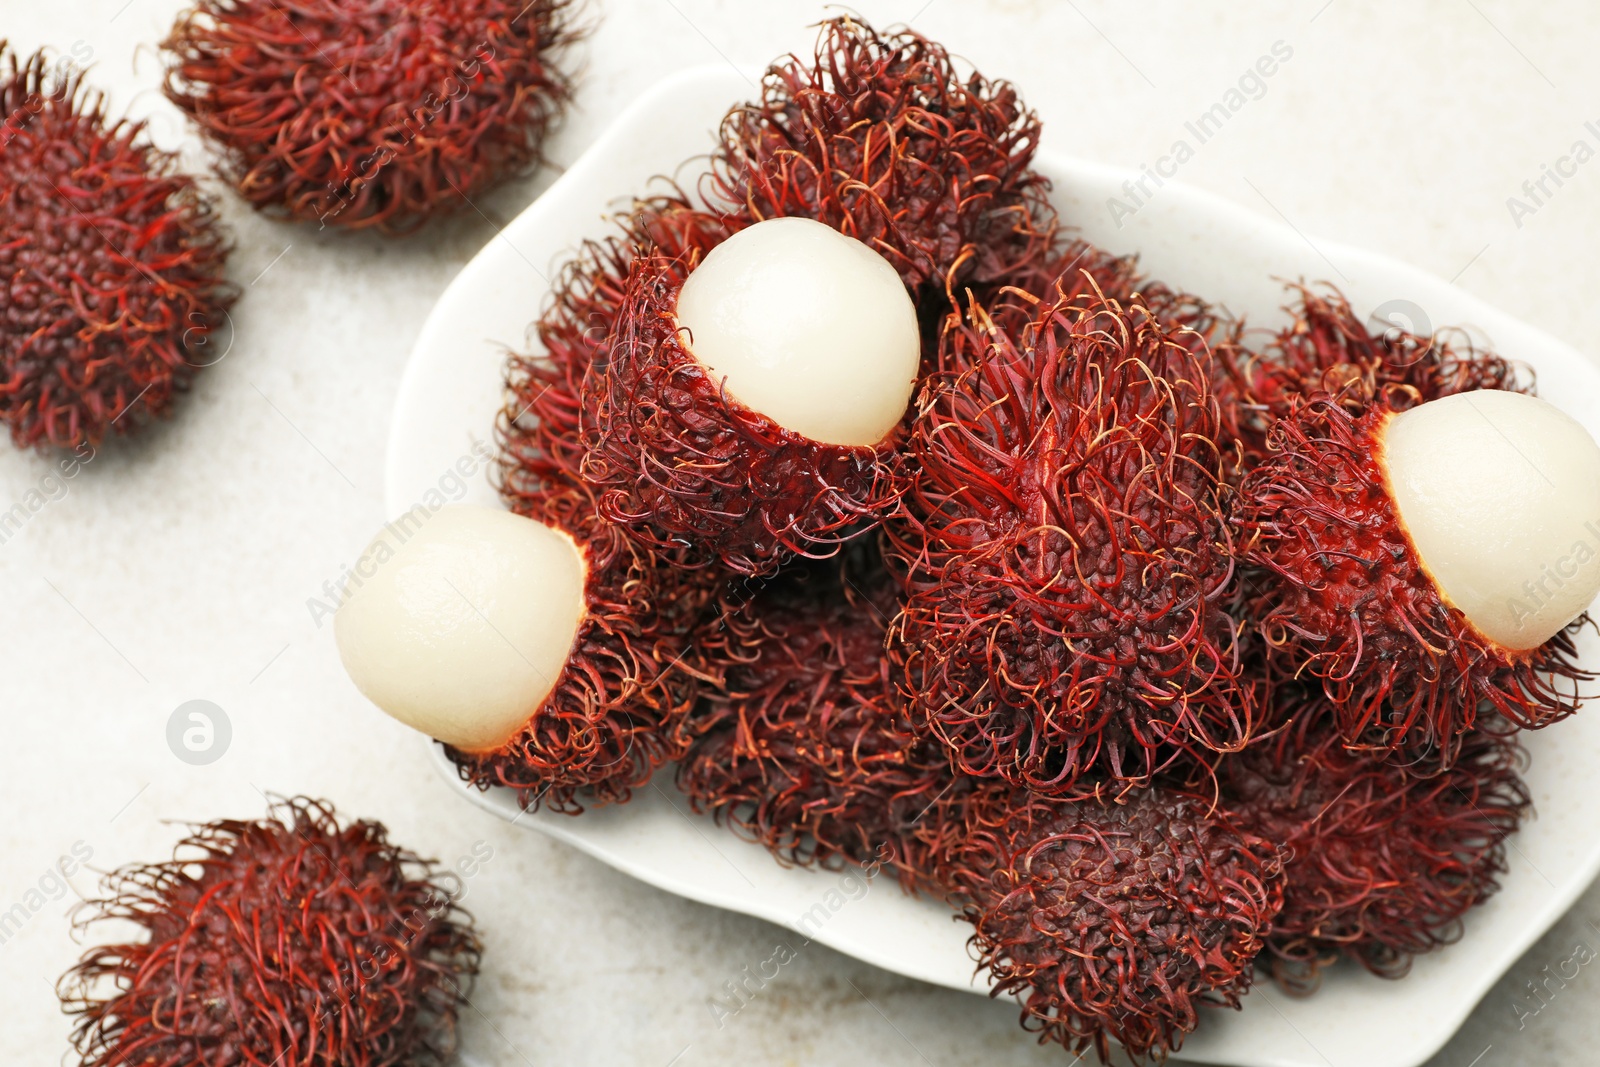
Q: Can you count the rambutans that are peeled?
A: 3